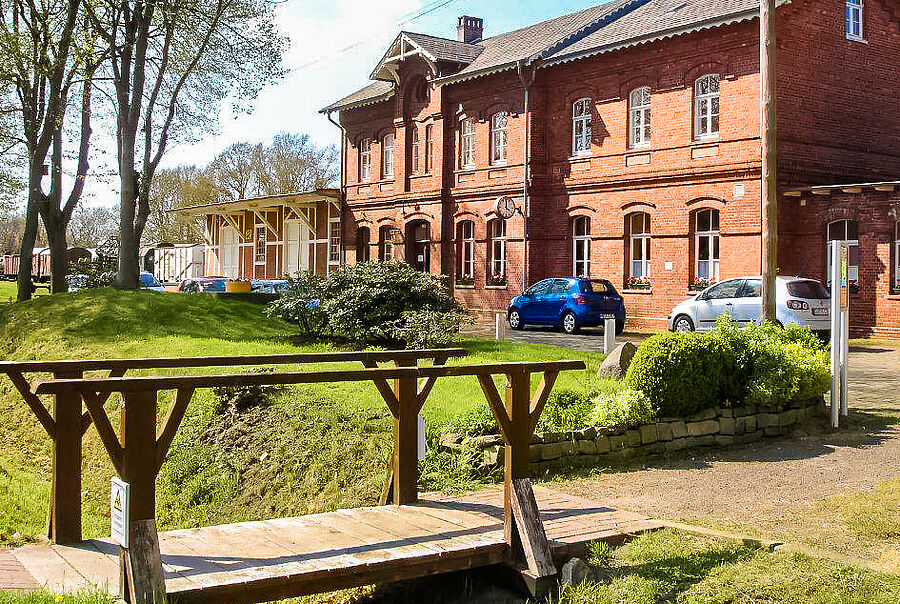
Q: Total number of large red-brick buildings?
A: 1